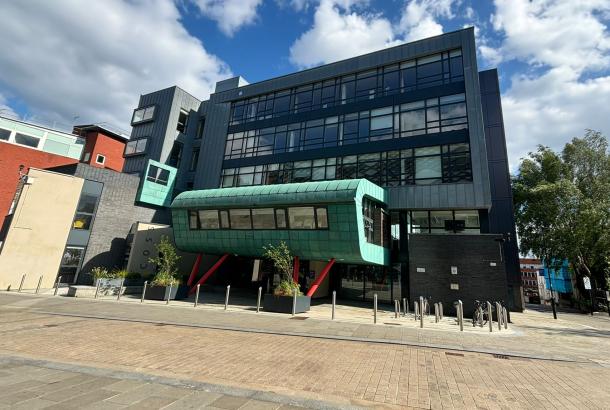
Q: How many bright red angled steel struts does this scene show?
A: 4